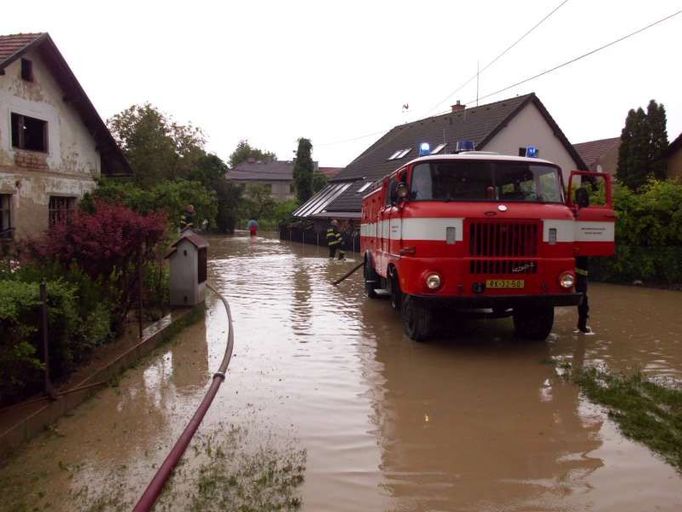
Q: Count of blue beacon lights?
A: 3